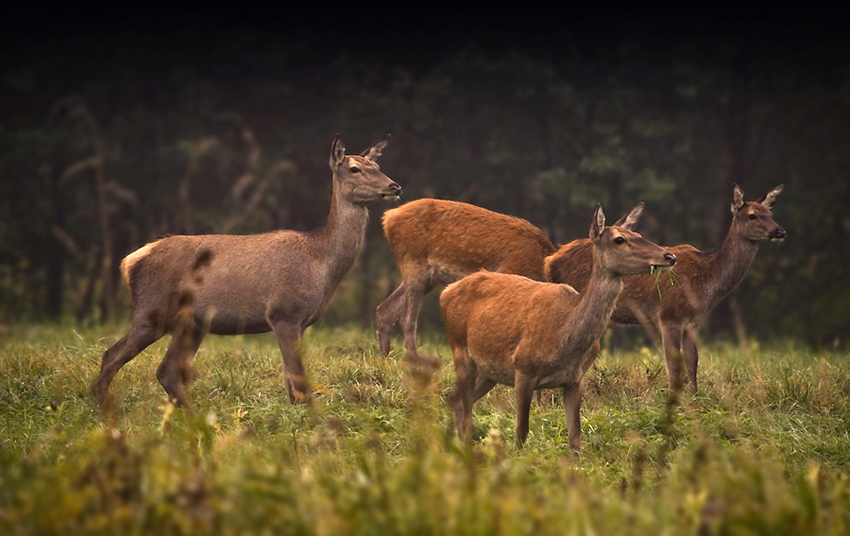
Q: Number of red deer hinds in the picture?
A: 4